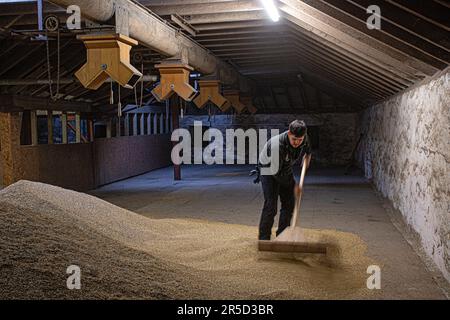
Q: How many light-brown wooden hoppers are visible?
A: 5